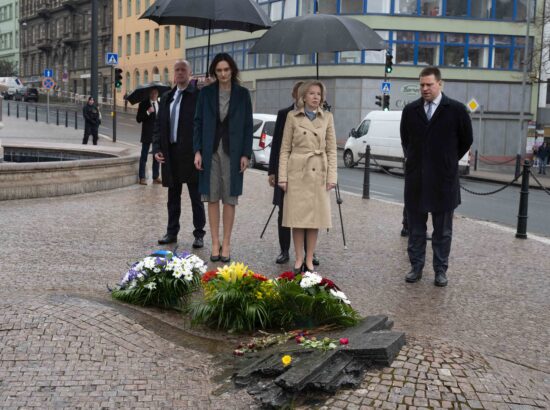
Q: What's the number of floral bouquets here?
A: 3